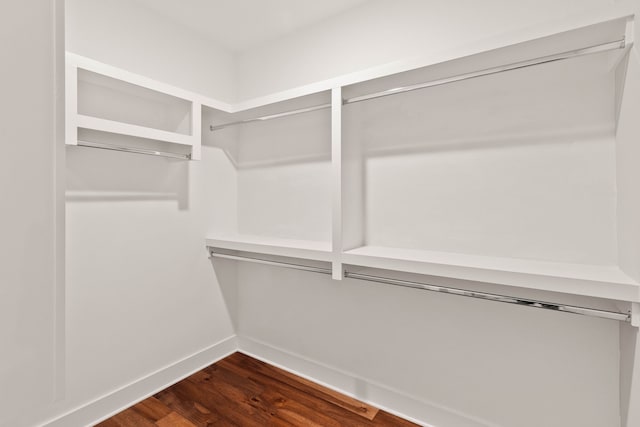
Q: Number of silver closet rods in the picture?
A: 5